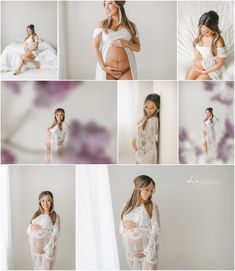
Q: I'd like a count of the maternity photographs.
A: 8